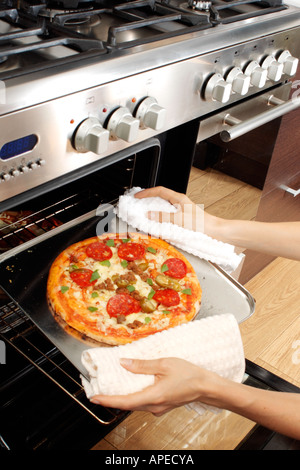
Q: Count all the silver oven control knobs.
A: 8